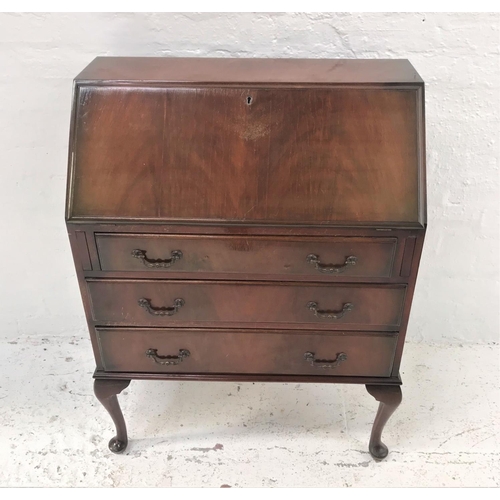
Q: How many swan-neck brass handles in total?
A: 6